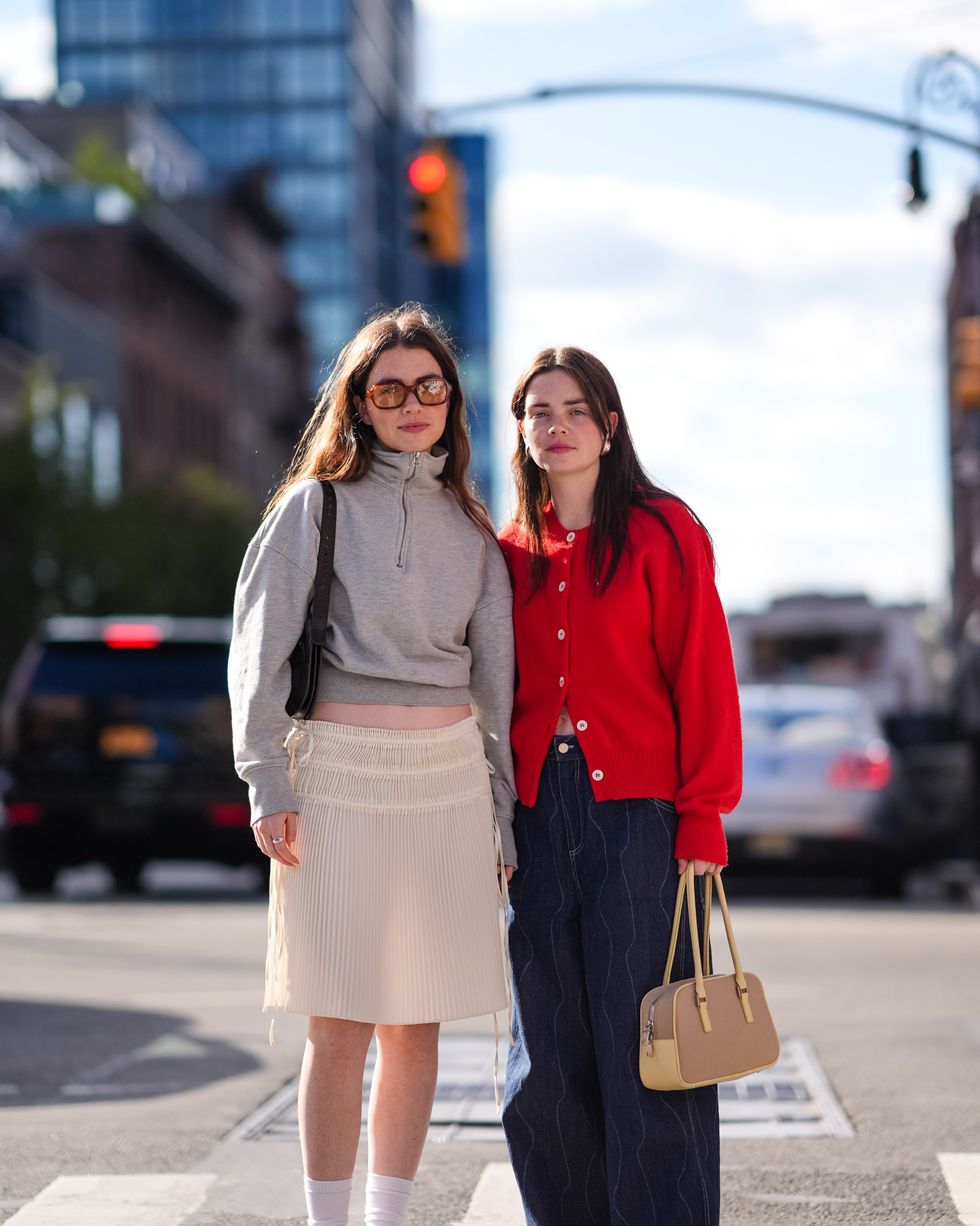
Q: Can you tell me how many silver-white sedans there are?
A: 1